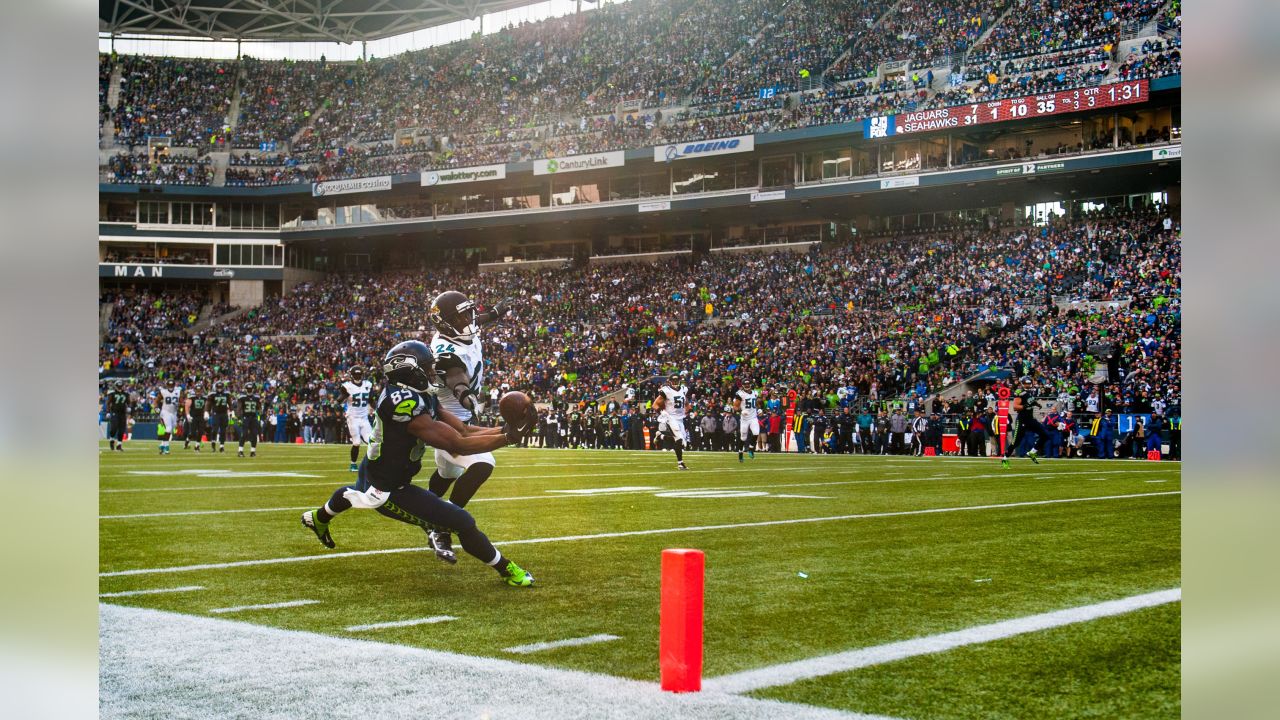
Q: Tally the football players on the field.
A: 11